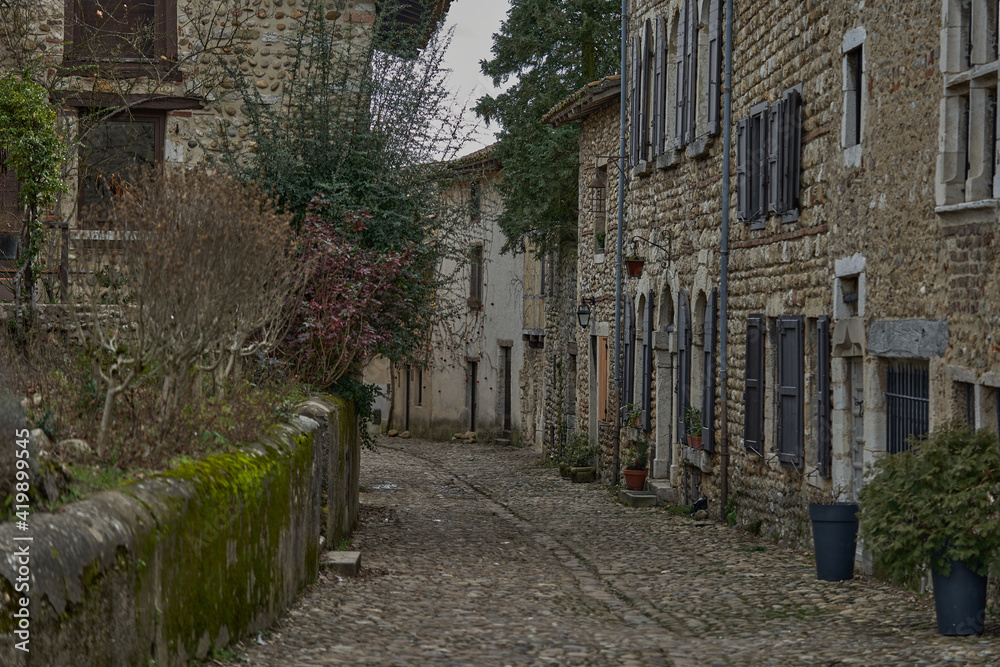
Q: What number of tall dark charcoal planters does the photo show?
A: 2